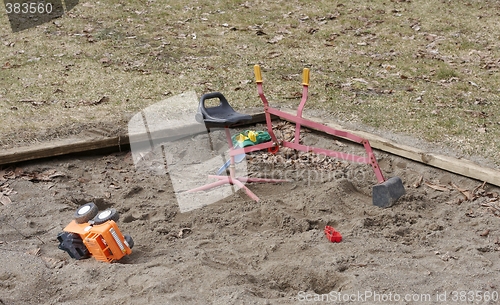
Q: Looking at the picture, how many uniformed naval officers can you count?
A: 0